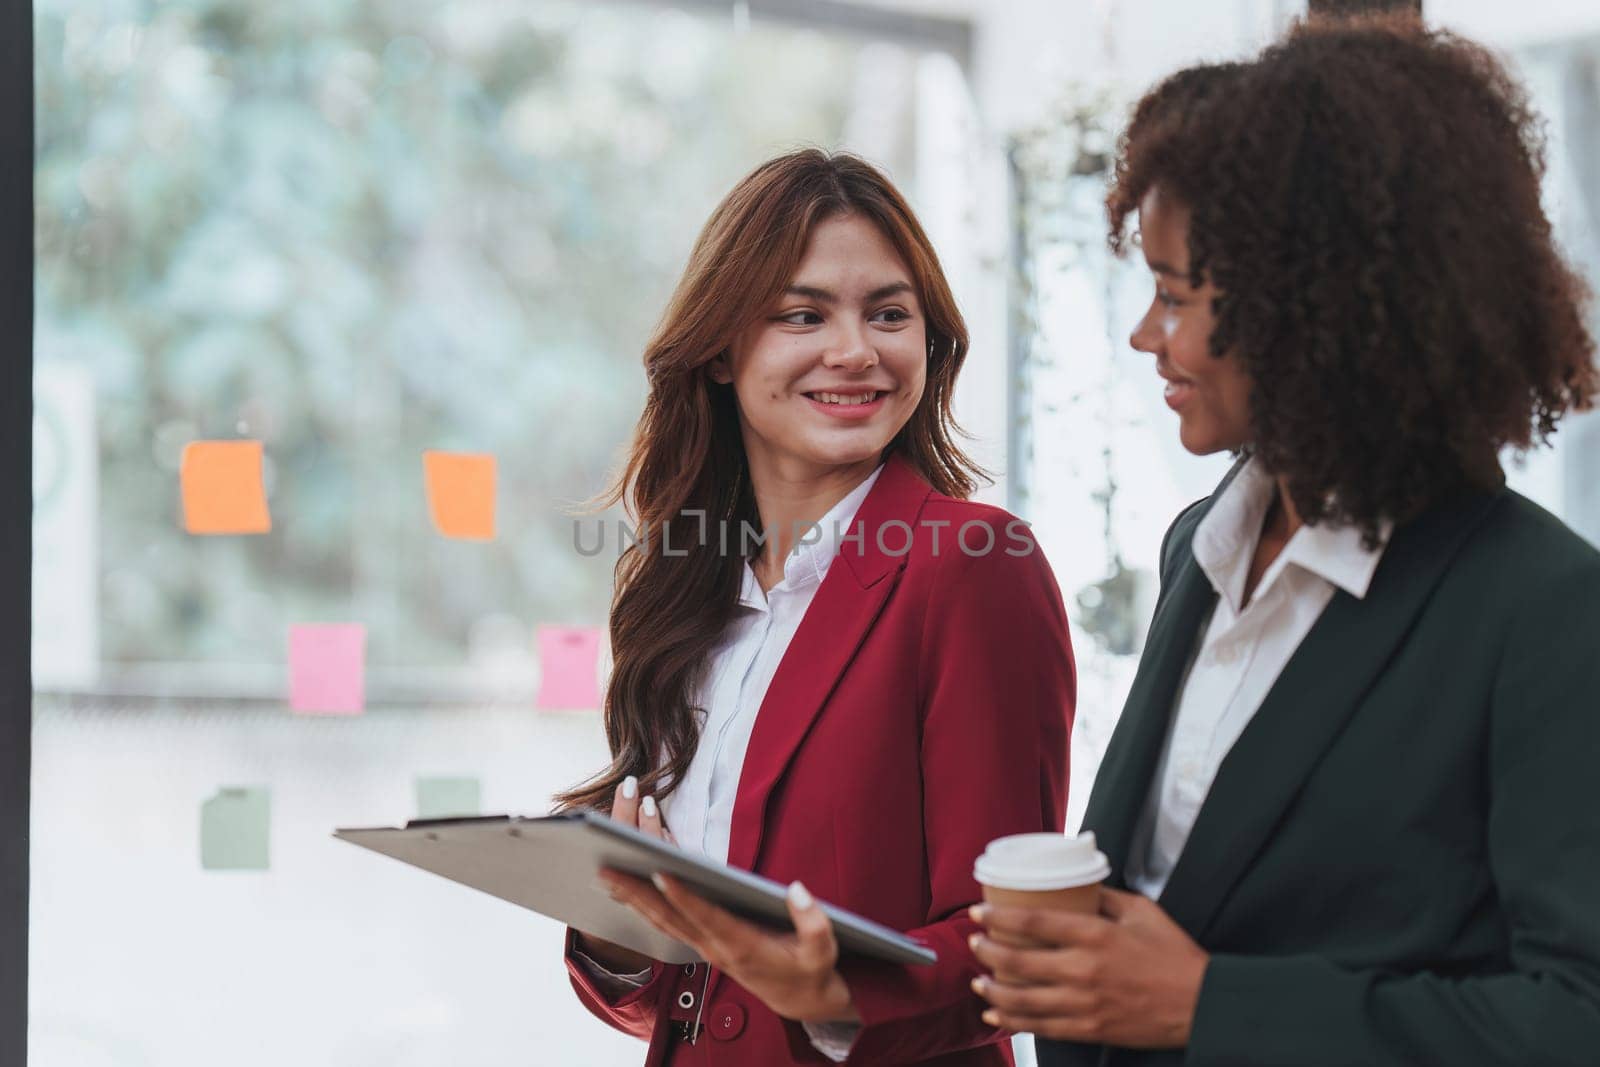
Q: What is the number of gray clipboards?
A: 1